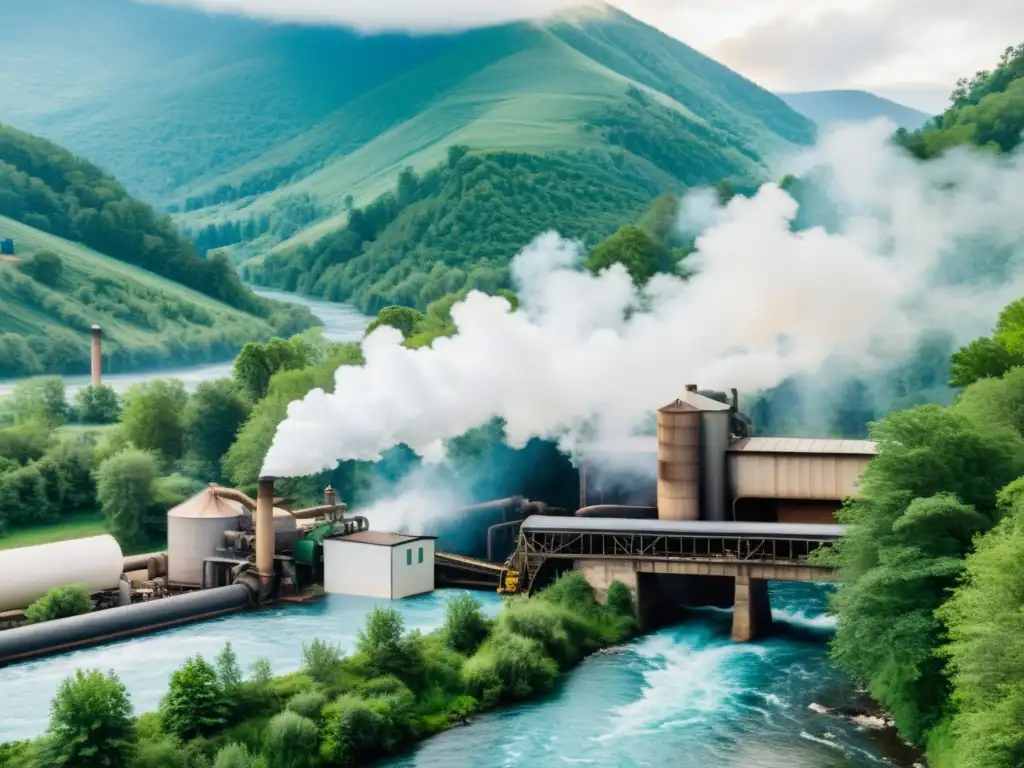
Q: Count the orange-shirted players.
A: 0